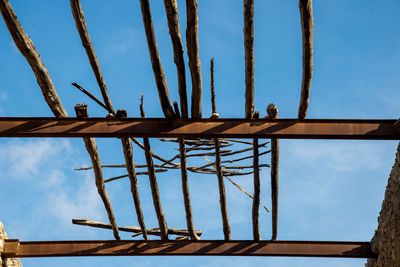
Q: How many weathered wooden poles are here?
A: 14